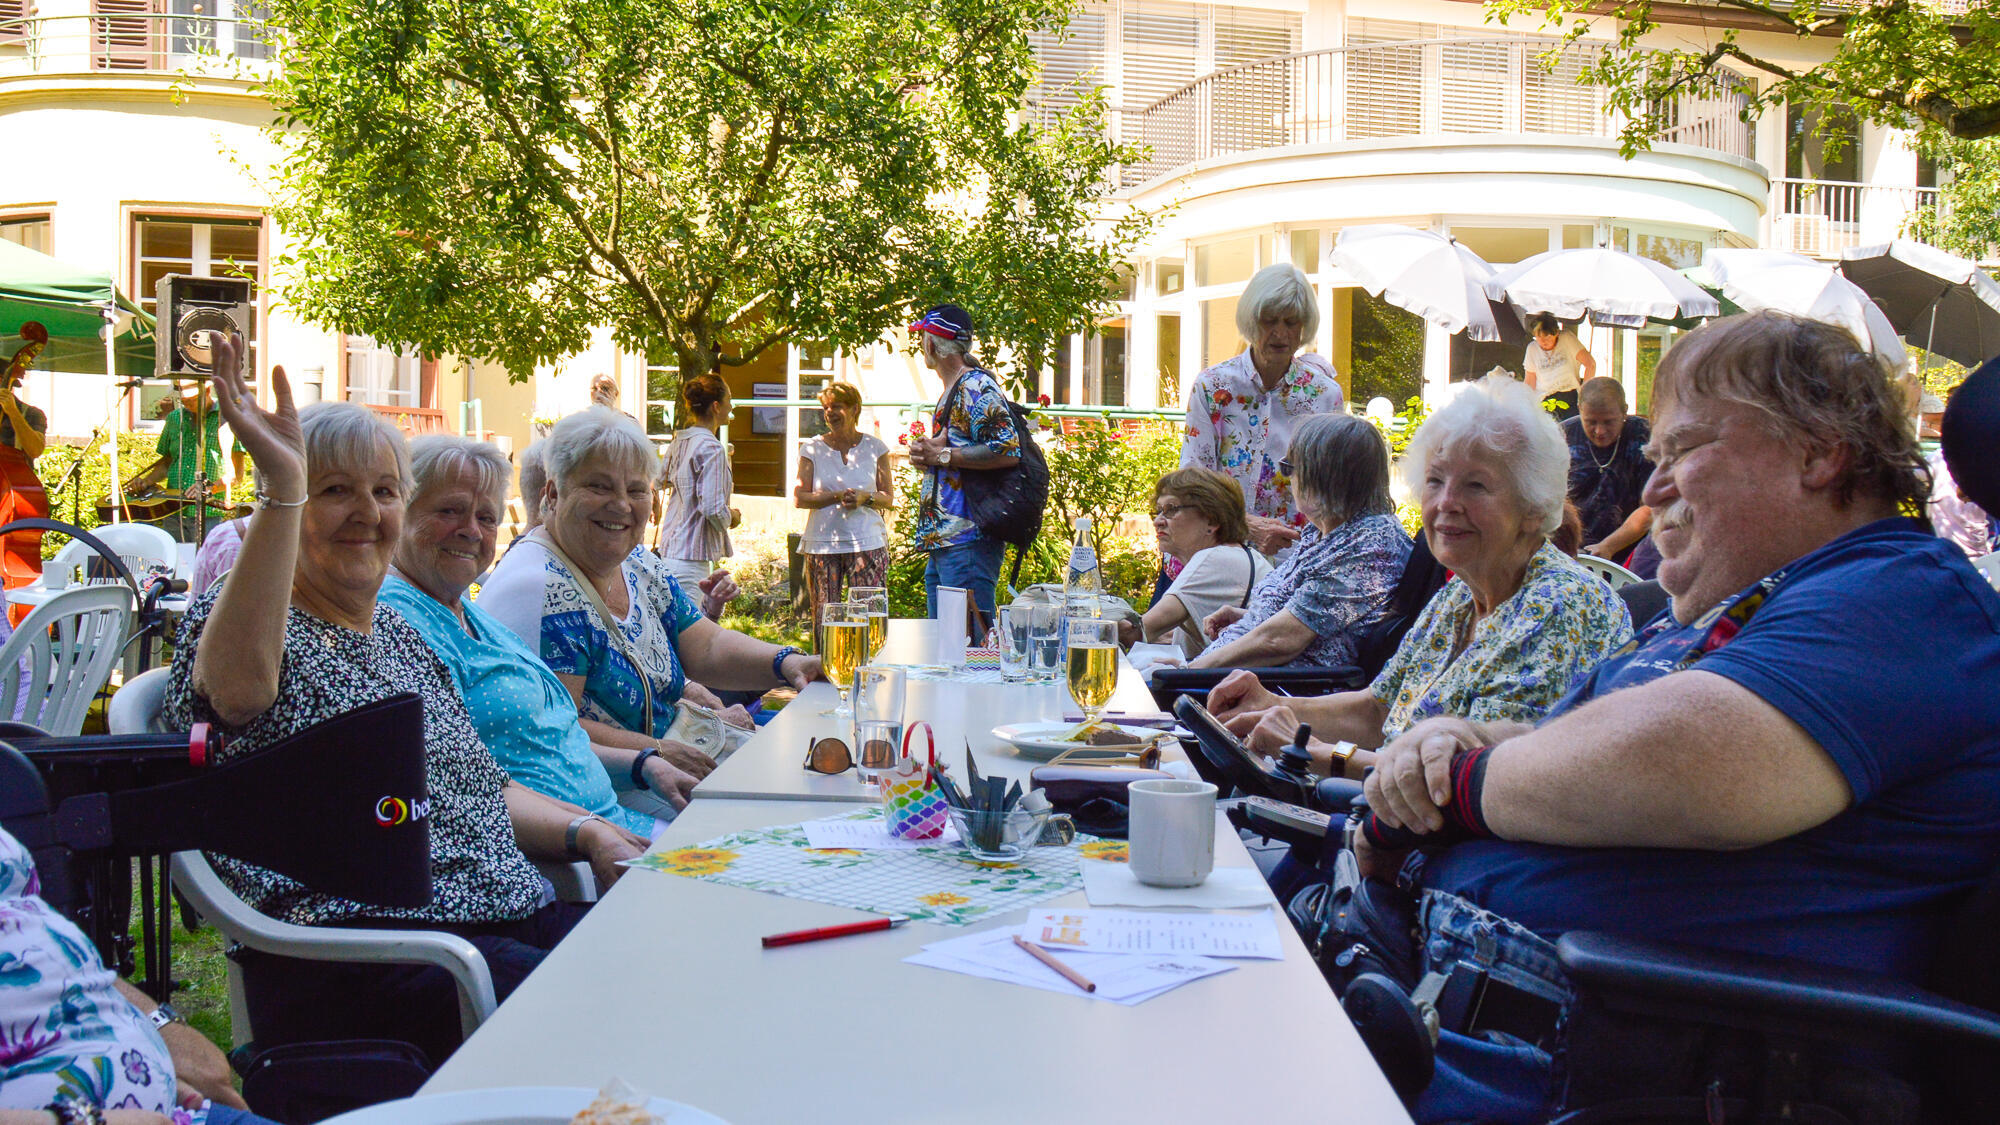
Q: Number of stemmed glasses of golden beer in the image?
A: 3